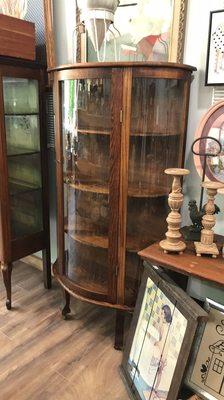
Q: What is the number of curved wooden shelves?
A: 3